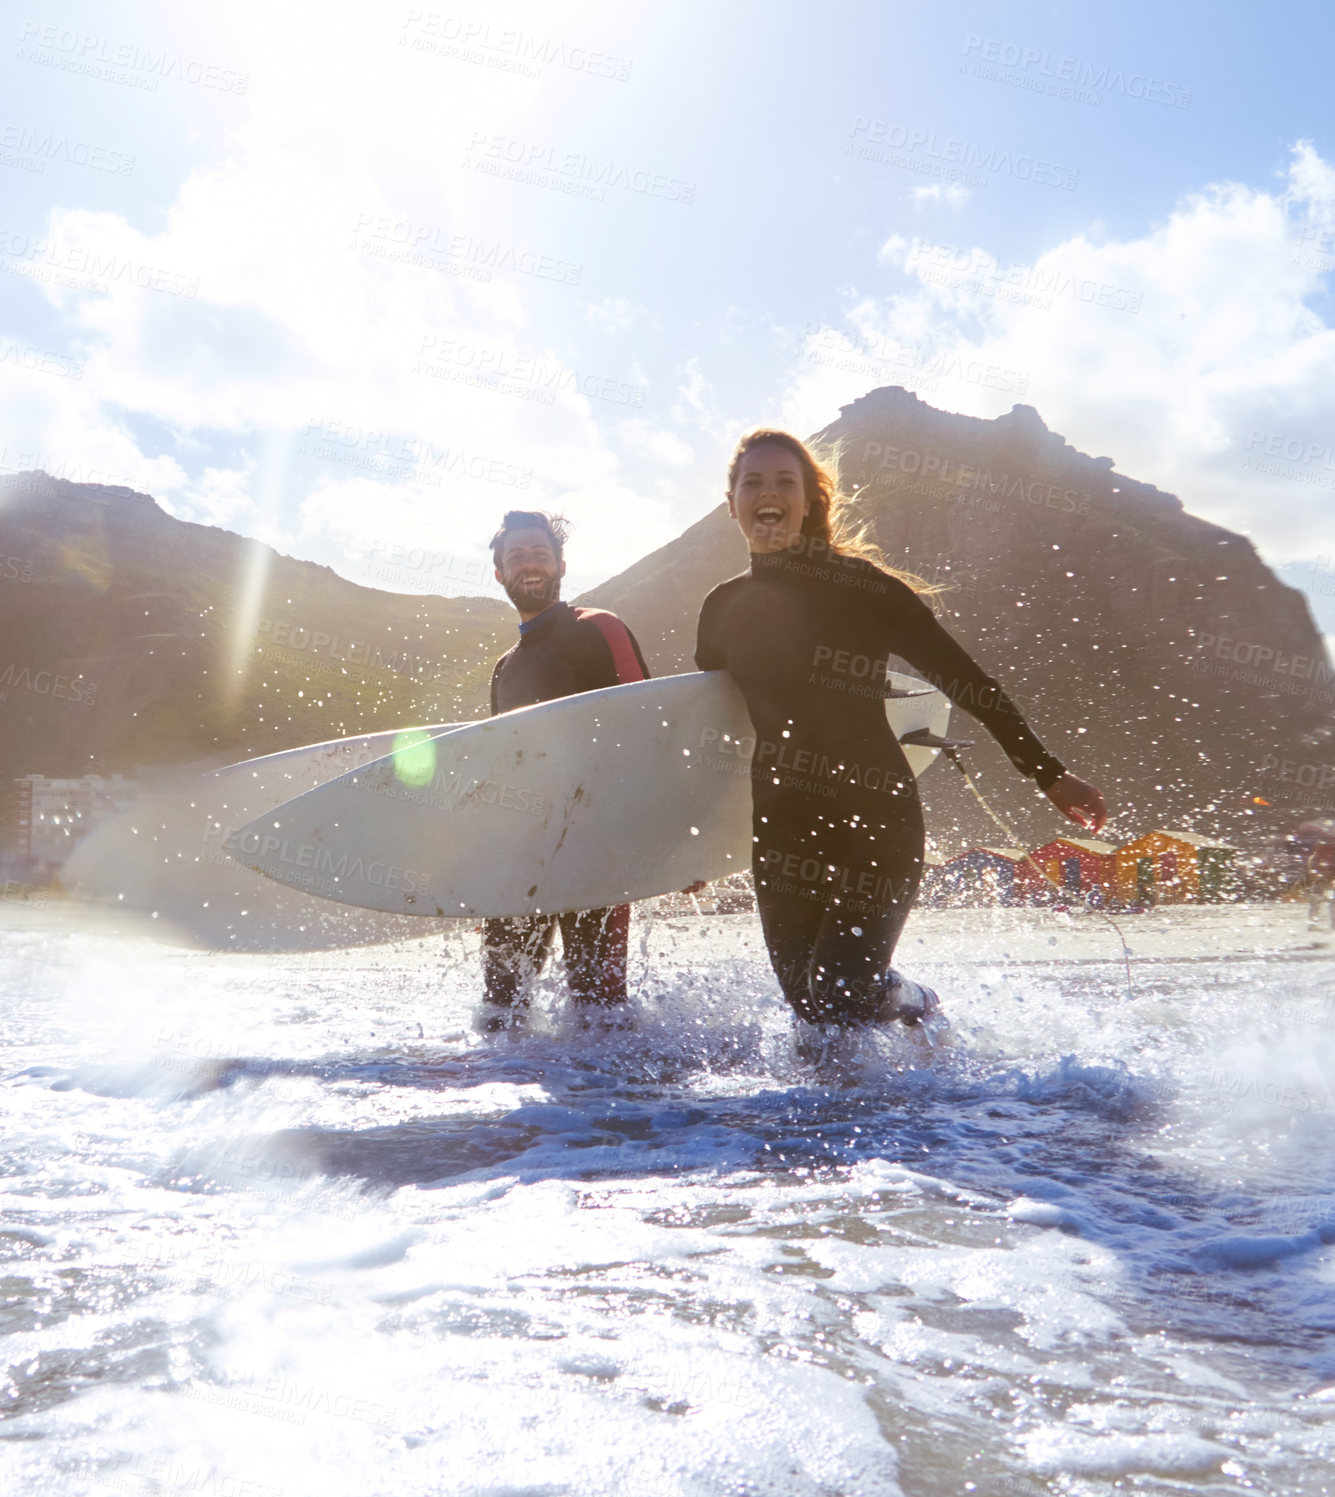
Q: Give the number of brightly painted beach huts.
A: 3